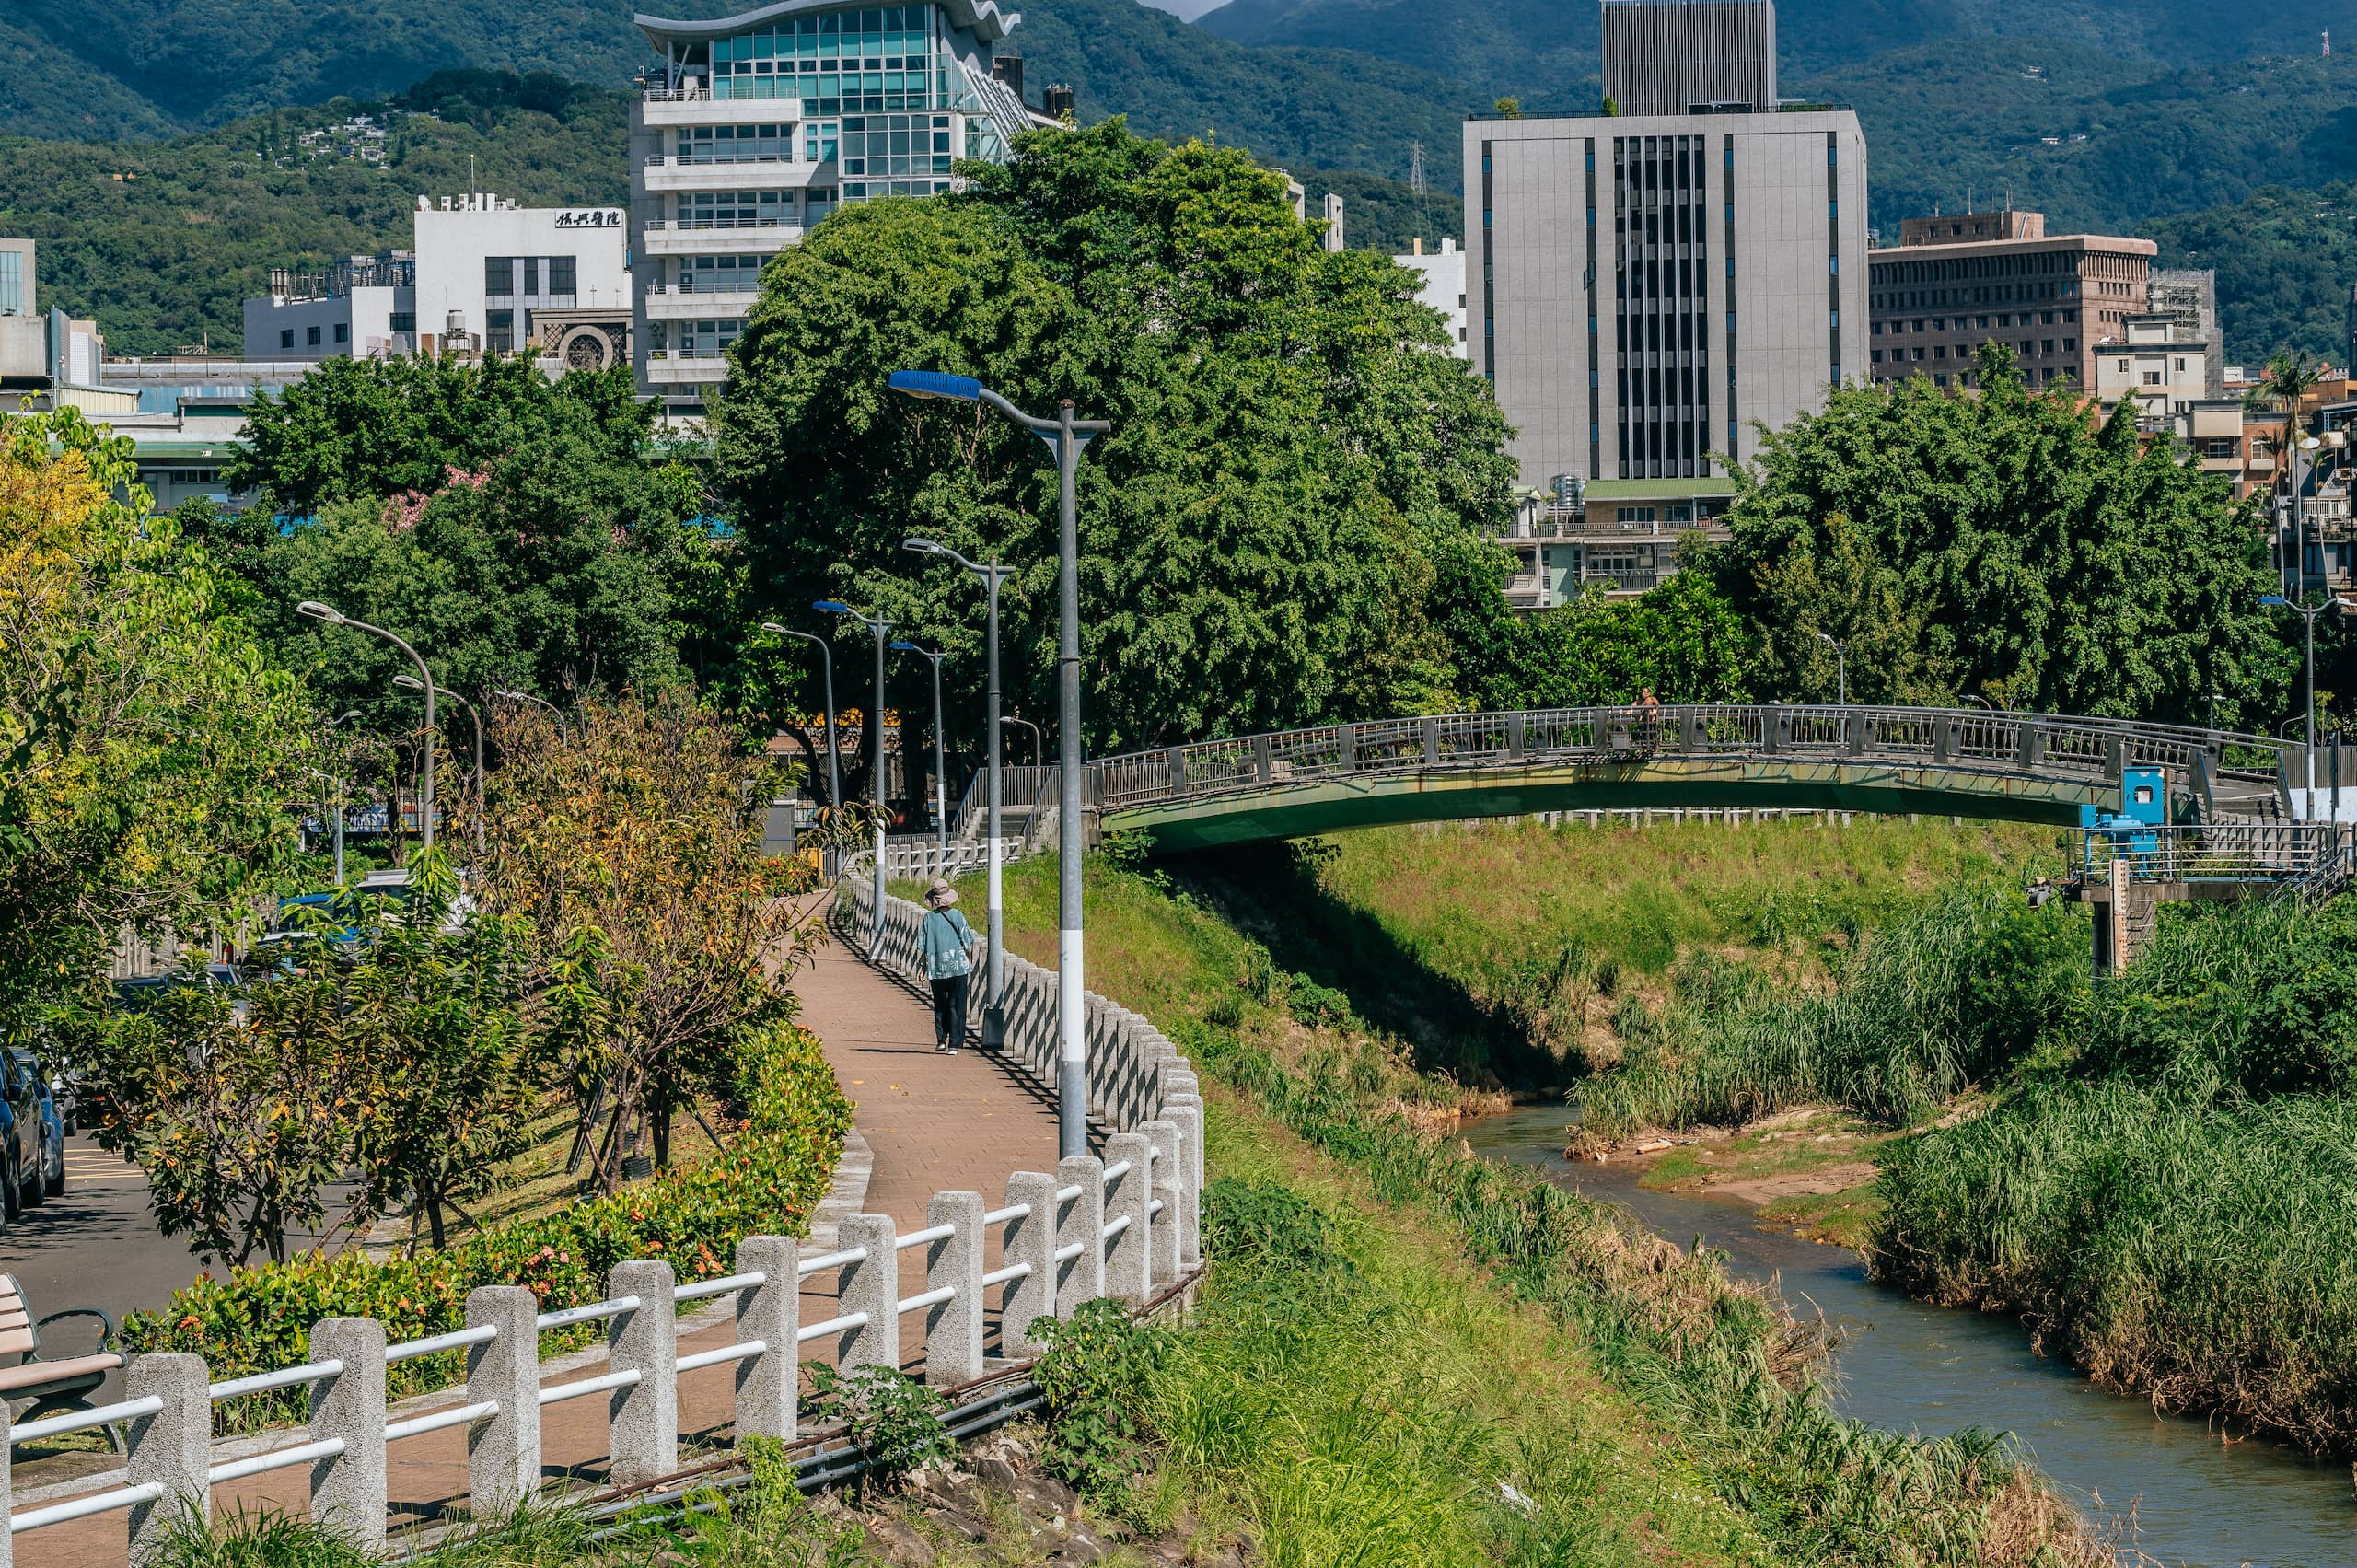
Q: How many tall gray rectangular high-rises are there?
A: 1